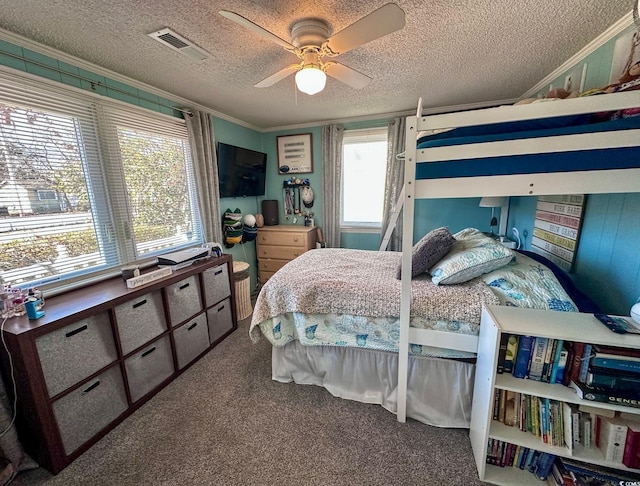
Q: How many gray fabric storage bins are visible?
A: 8